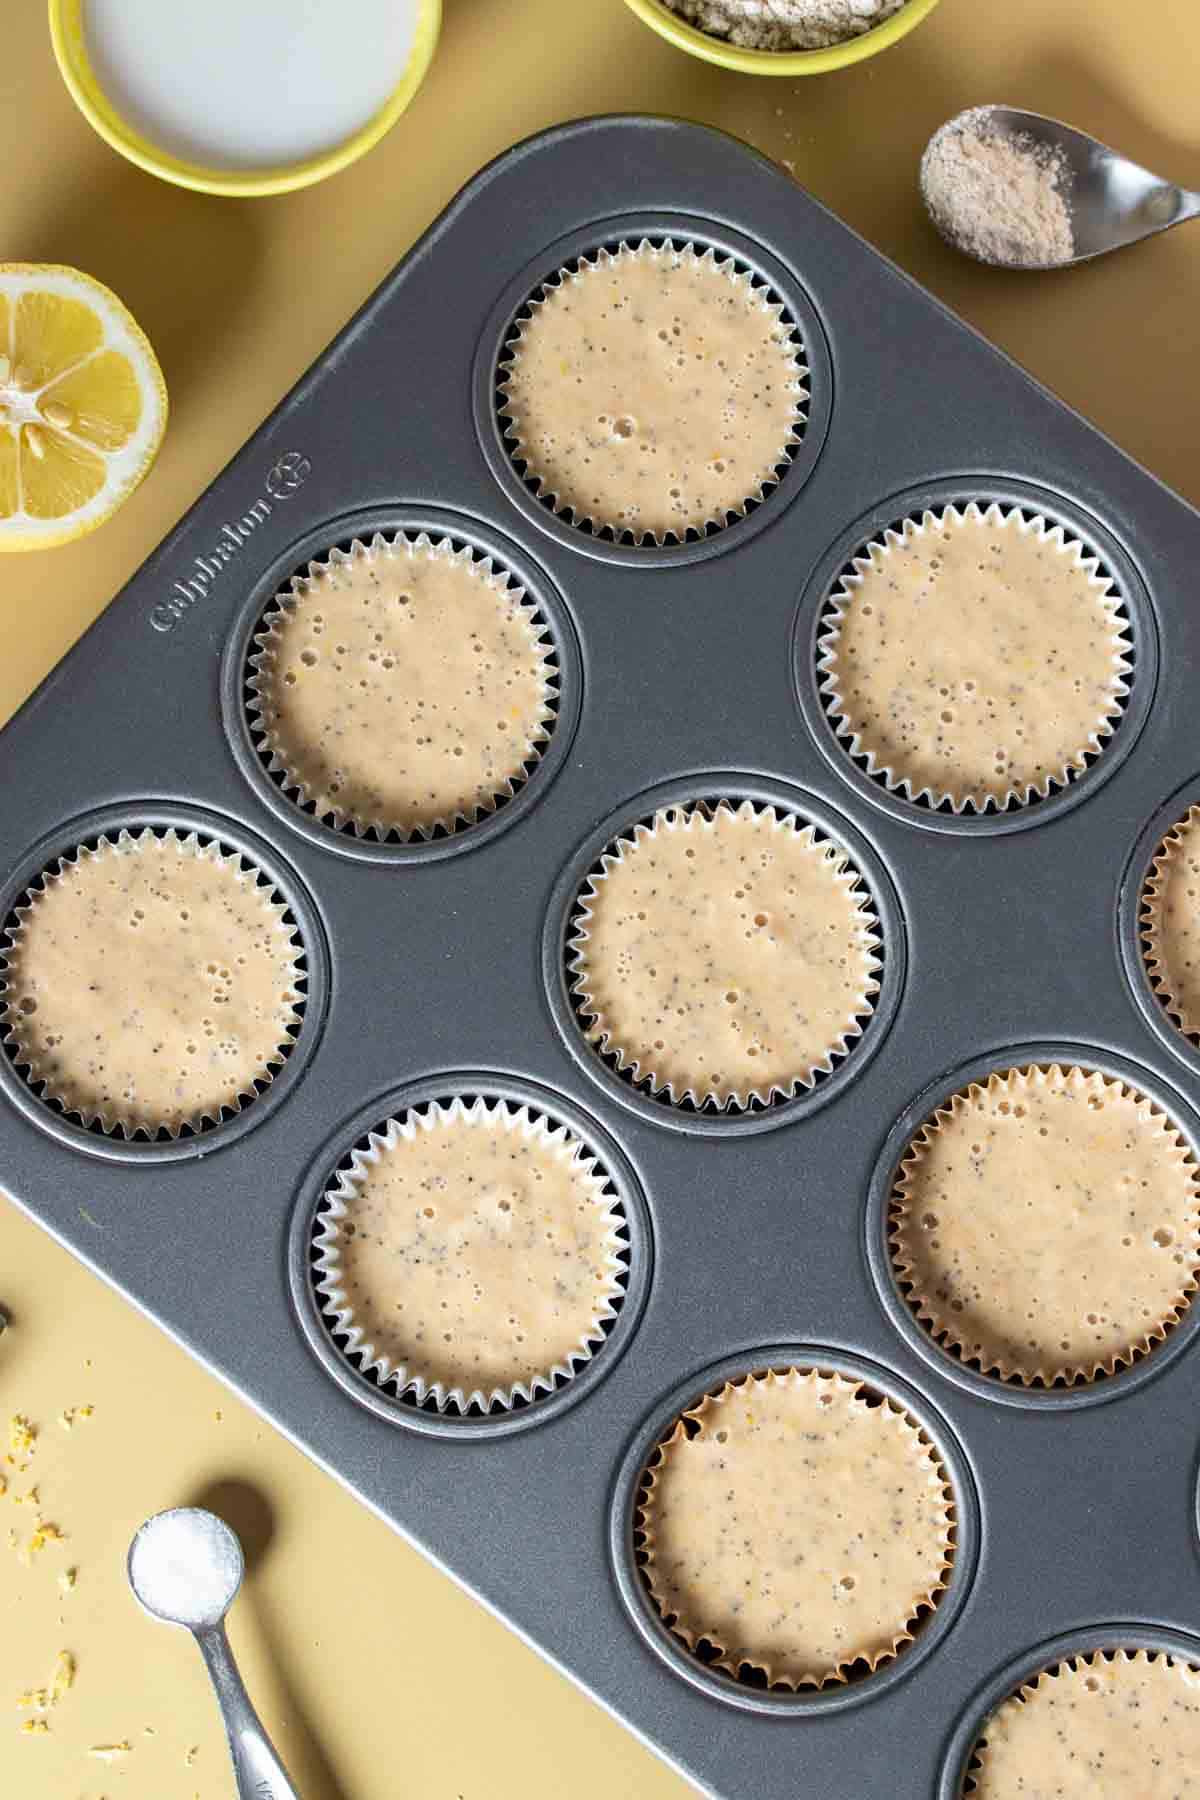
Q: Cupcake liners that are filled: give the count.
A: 10